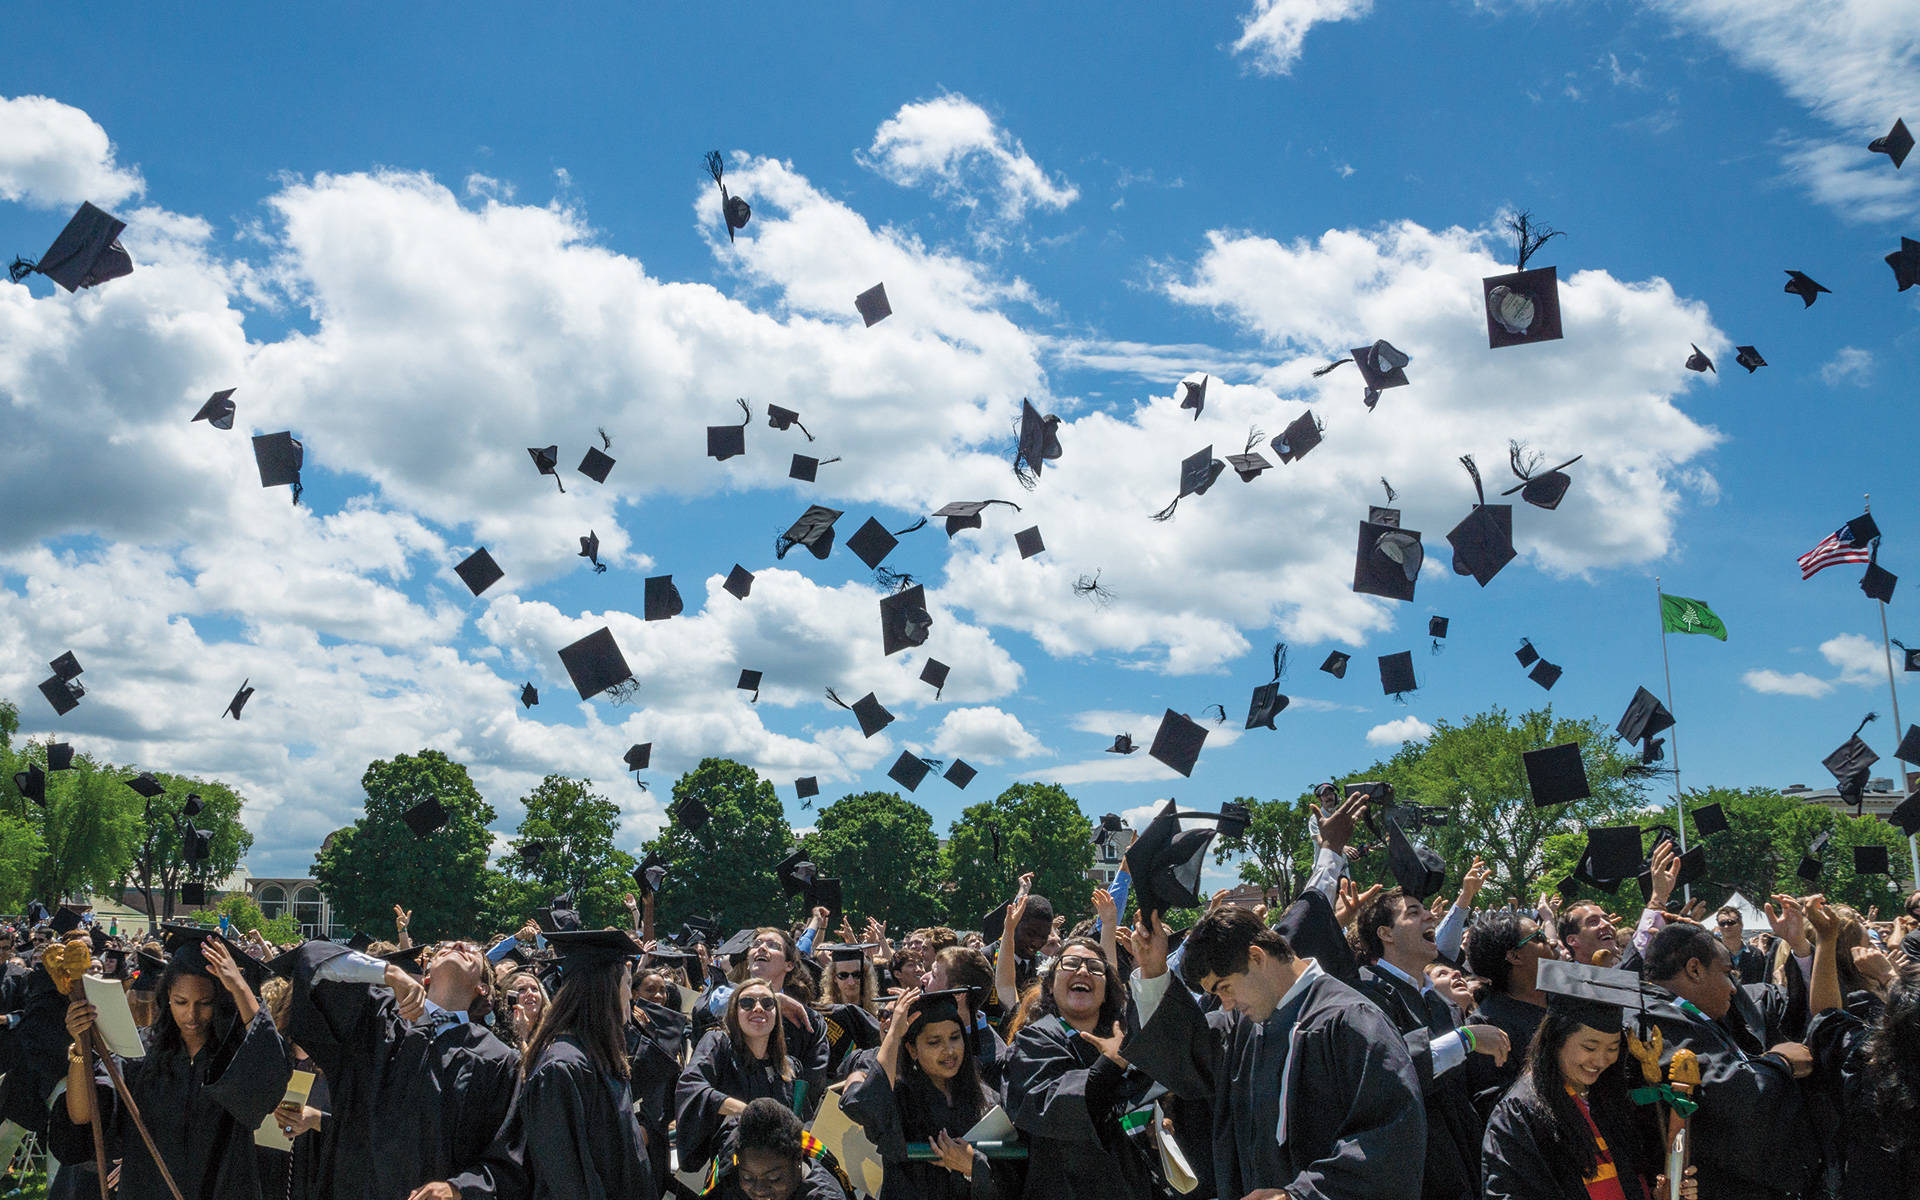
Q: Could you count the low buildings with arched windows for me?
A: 1